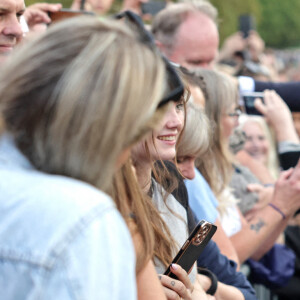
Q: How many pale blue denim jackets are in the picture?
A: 1